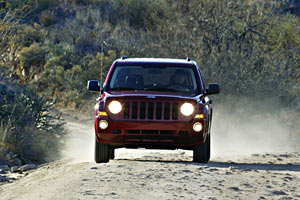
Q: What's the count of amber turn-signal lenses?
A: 2